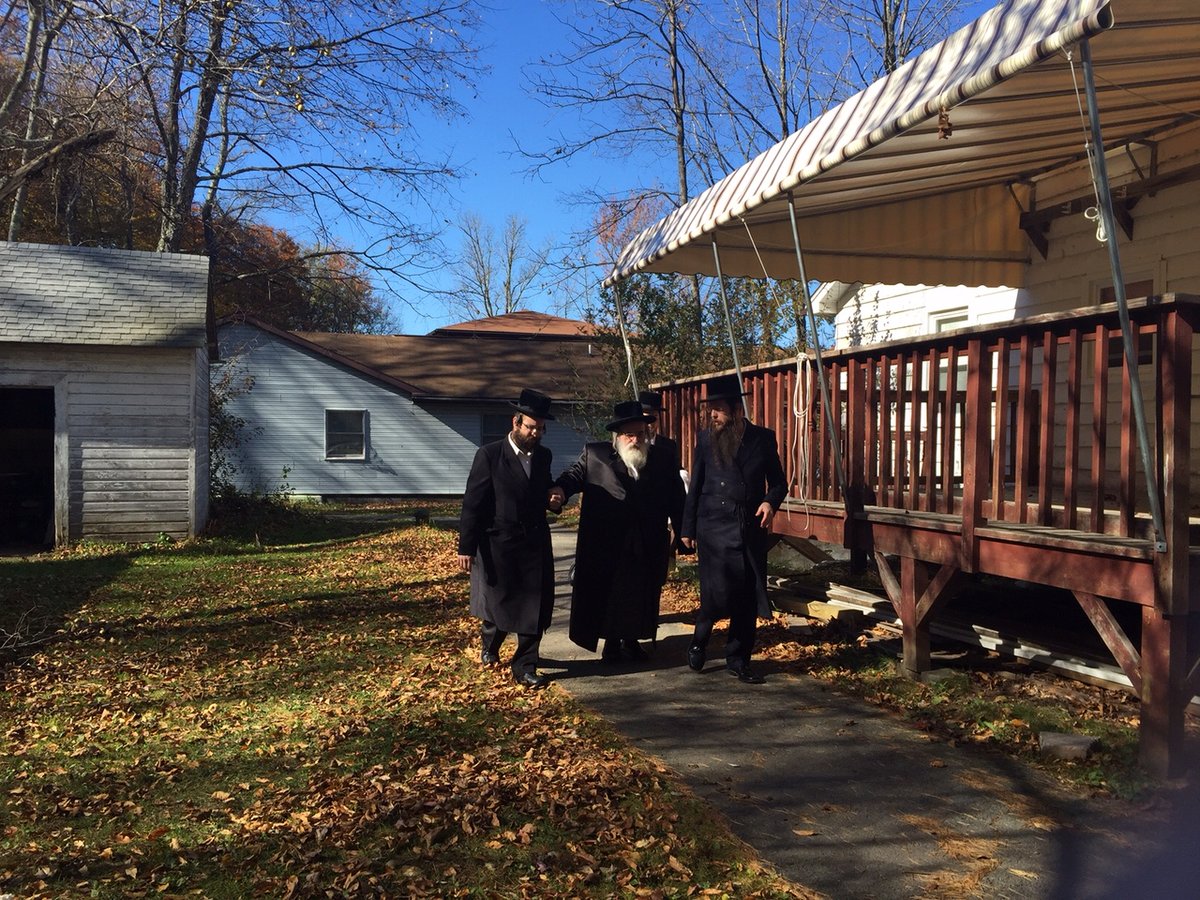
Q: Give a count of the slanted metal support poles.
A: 4